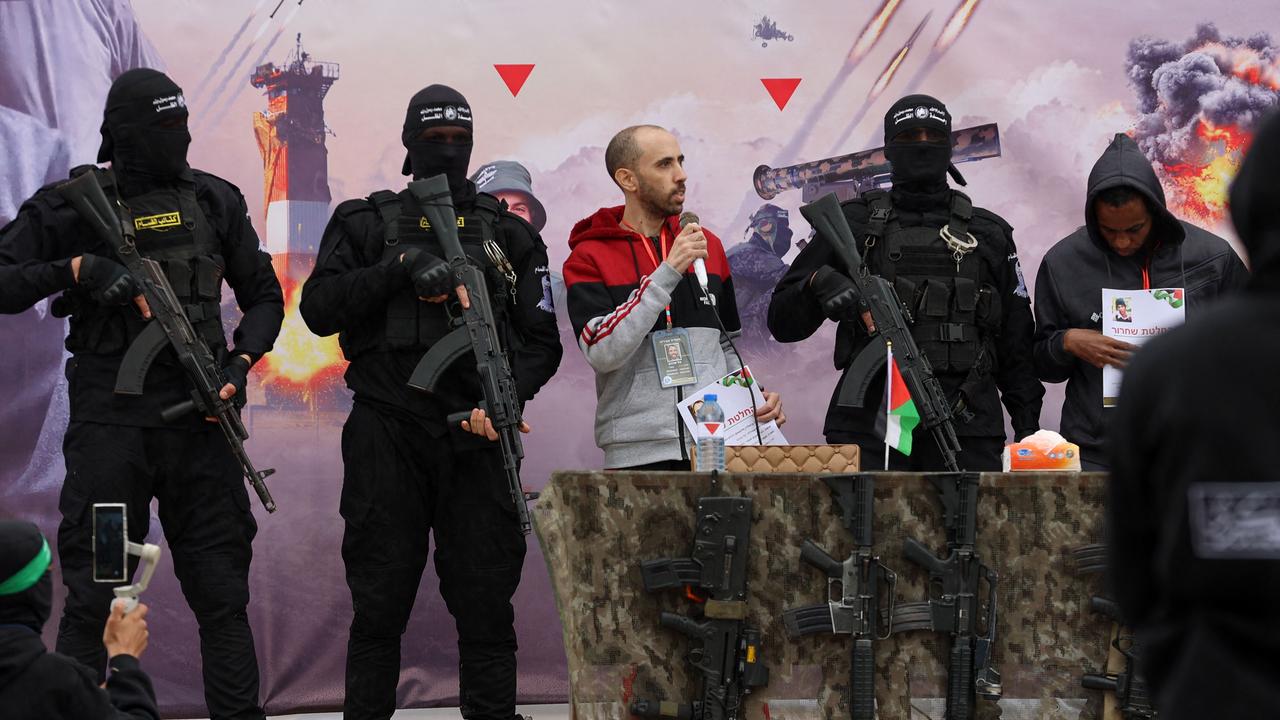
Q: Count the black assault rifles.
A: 7